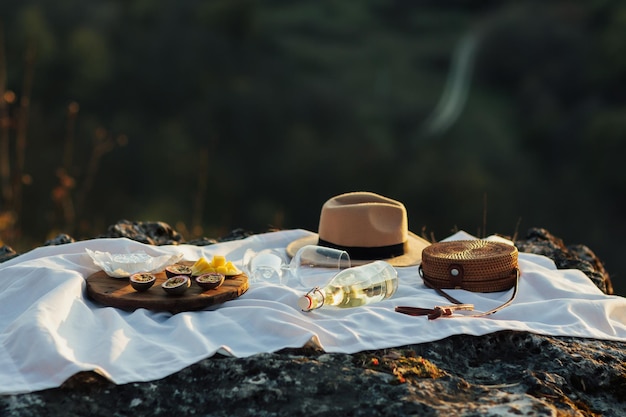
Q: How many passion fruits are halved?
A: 4